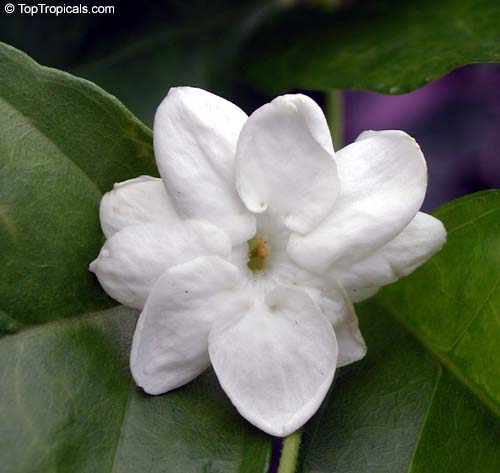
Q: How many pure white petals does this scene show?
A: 9